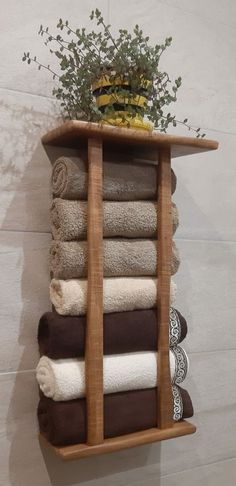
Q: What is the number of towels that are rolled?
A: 7